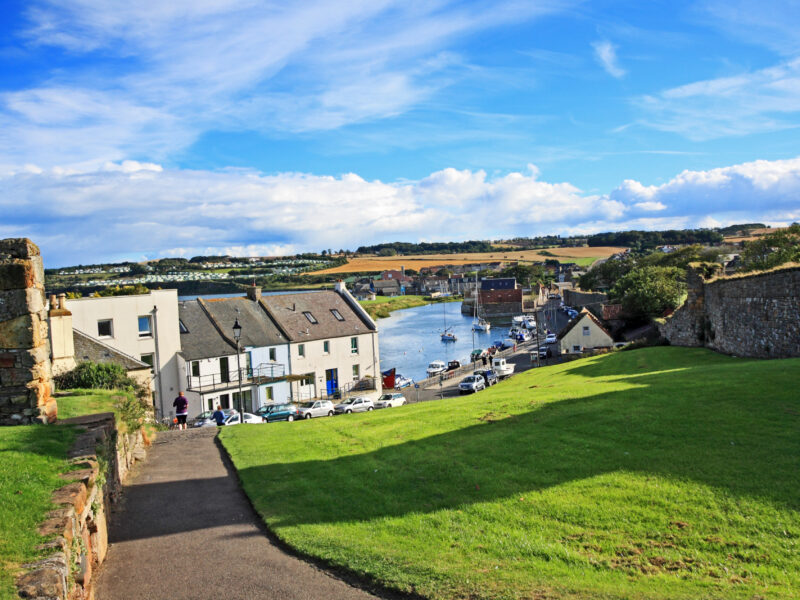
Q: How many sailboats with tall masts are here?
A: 2